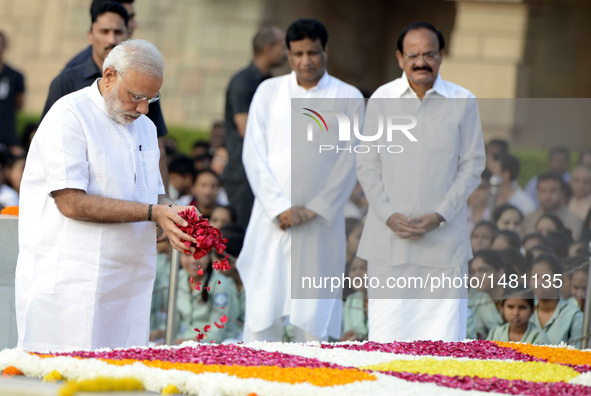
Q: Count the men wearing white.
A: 3